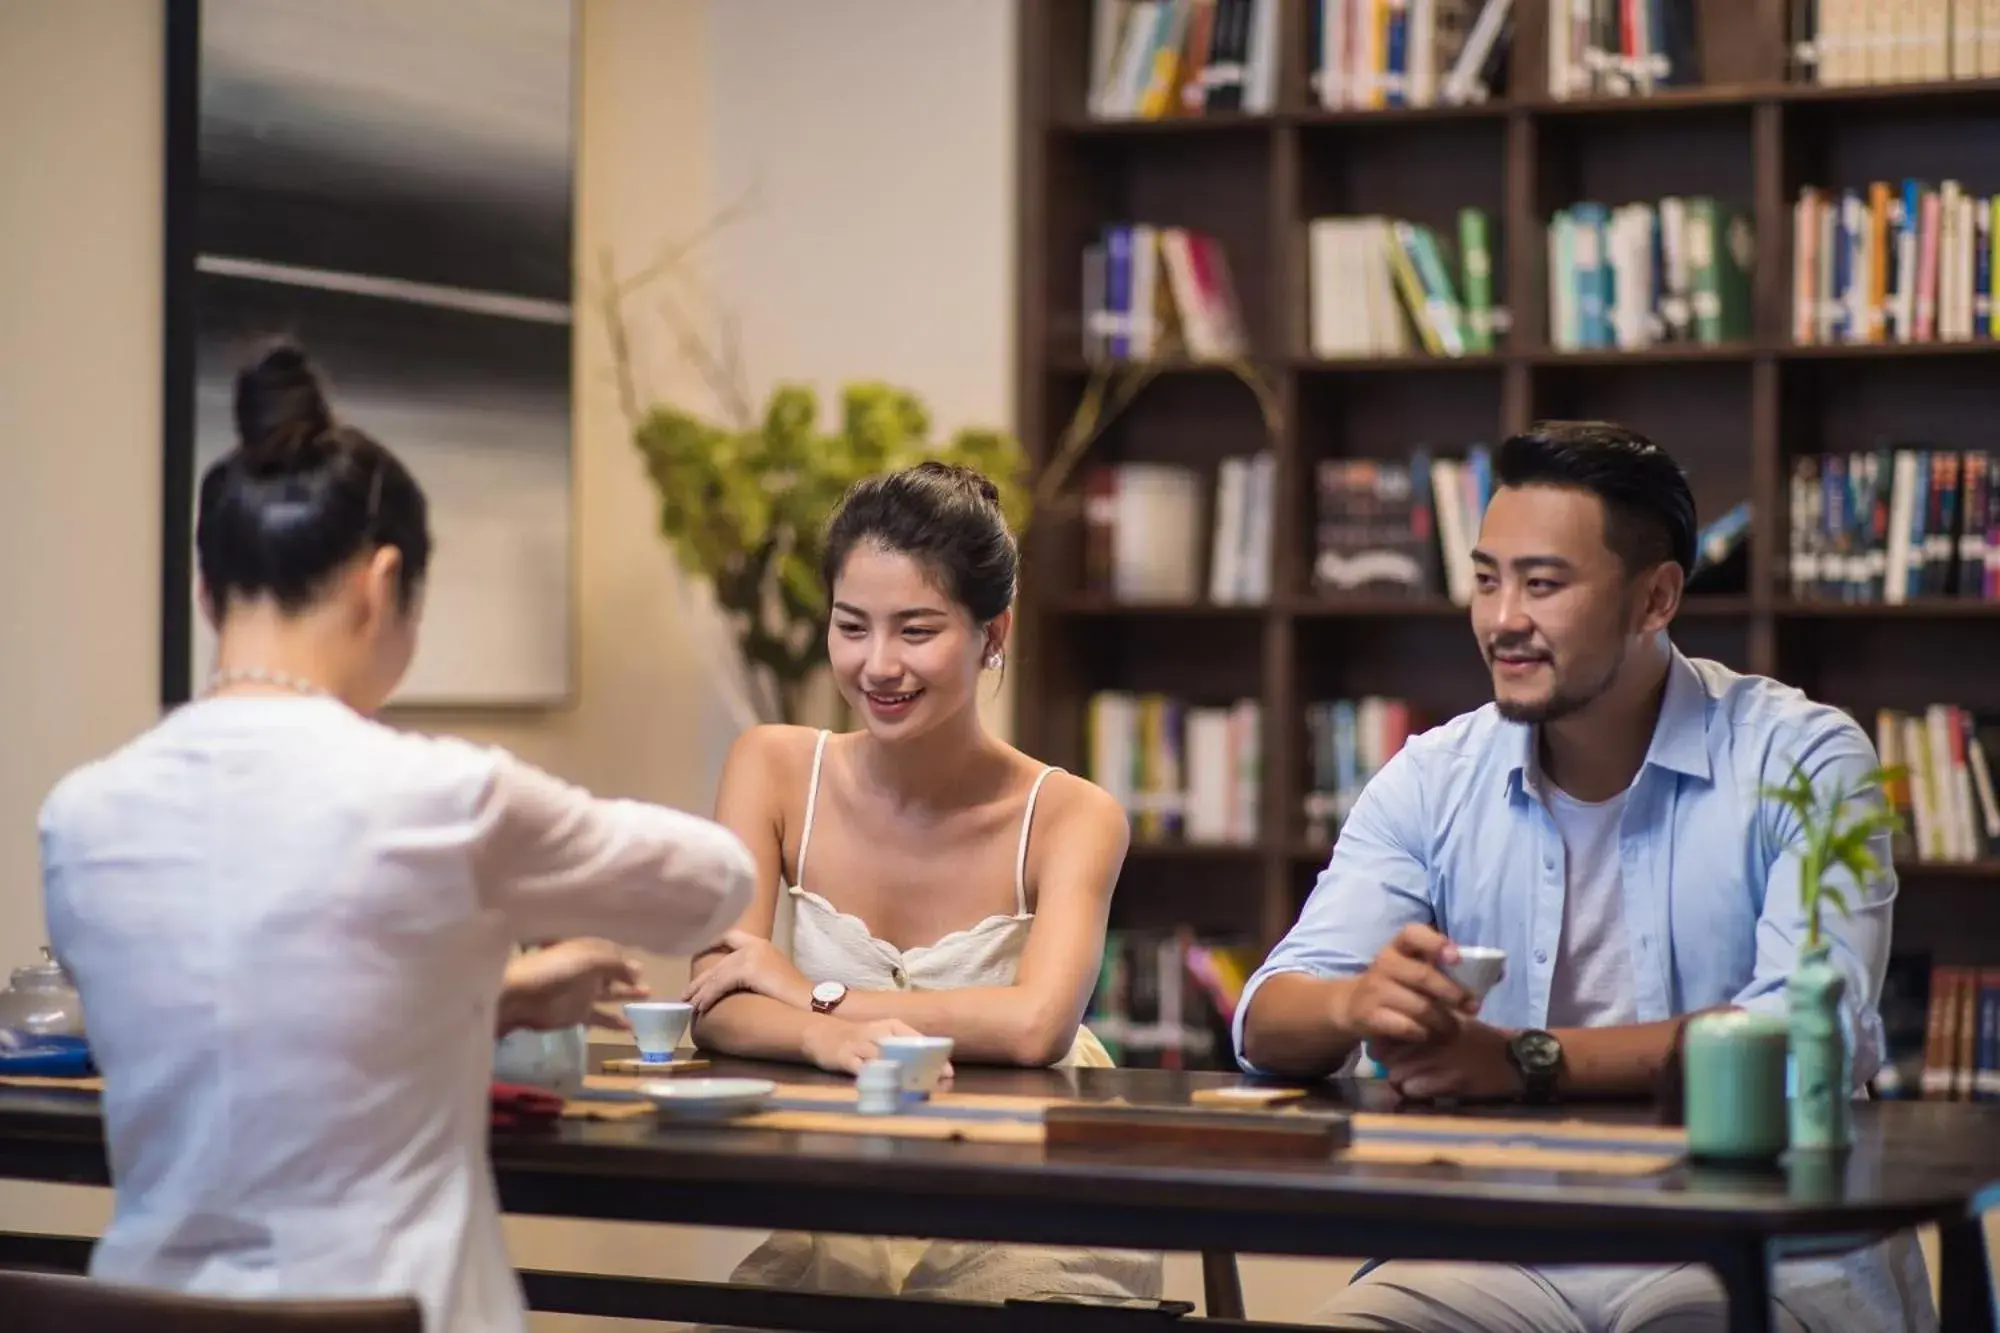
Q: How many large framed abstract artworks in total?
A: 1